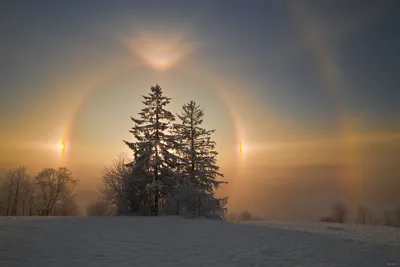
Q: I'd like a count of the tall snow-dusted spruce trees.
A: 2